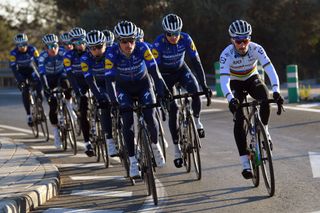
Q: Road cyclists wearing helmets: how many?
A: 10